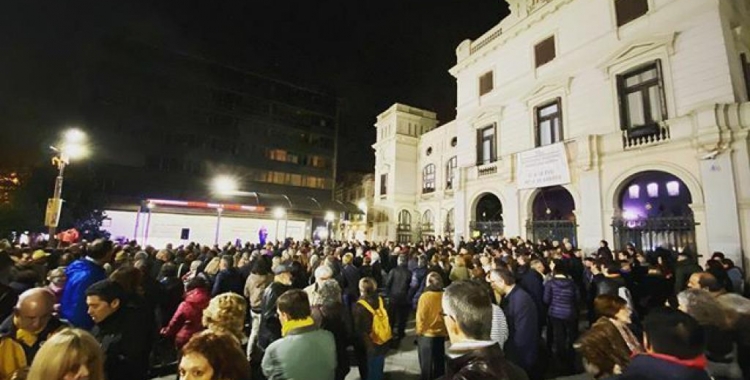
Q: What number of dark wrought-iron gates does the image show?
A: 3